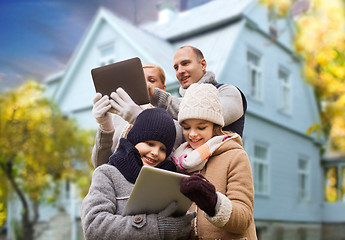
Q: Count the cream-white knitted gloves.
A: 2